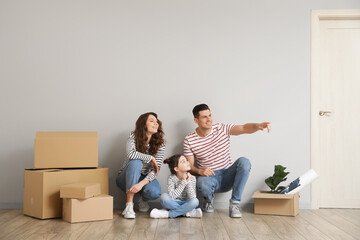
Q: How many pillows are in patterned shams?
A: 0